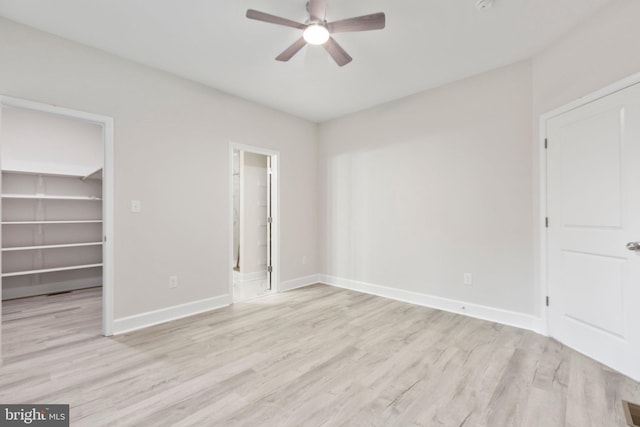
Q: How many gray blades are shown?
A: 5